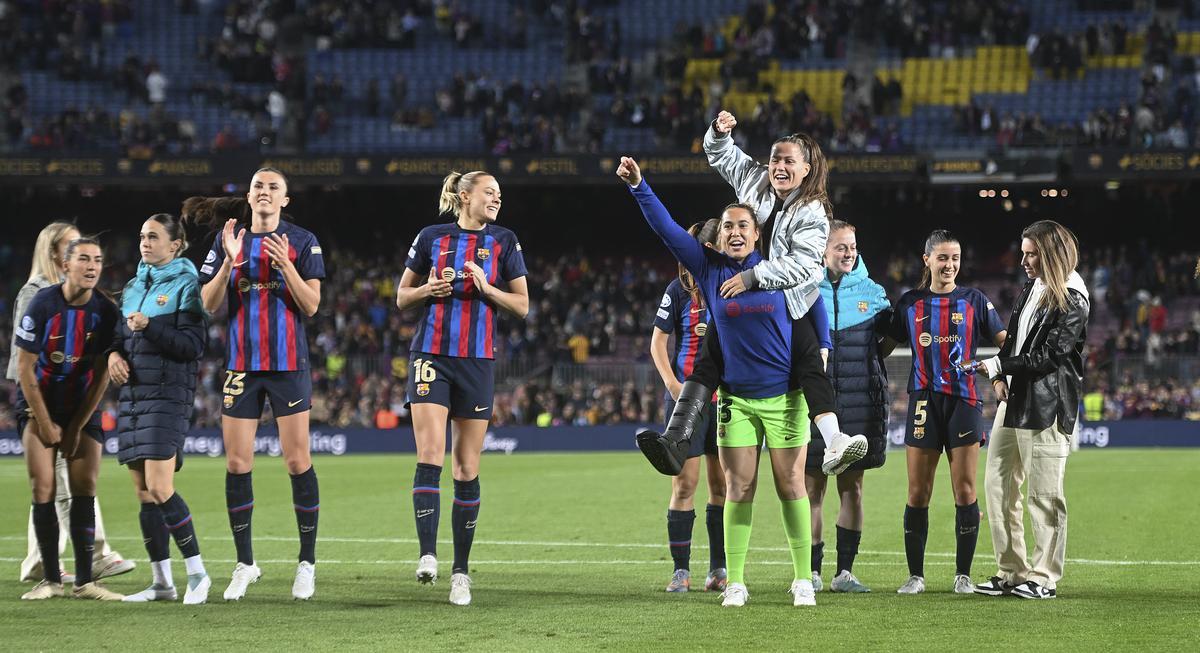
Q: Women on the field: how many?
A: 11